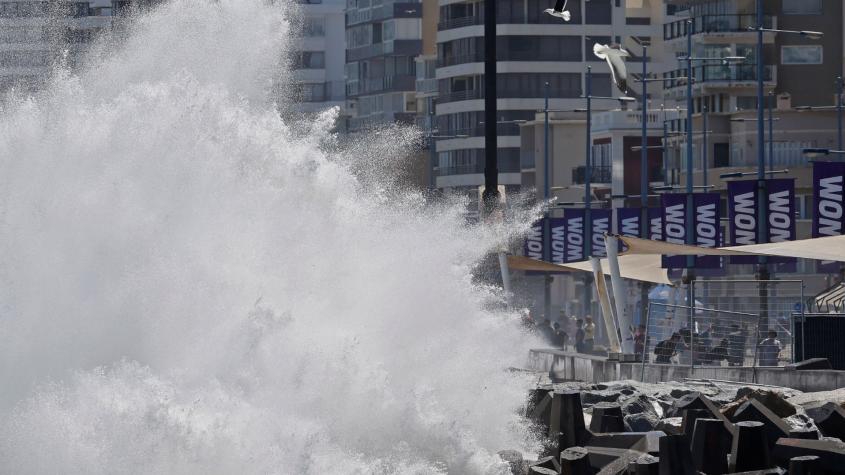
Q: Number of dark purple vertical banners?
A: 11